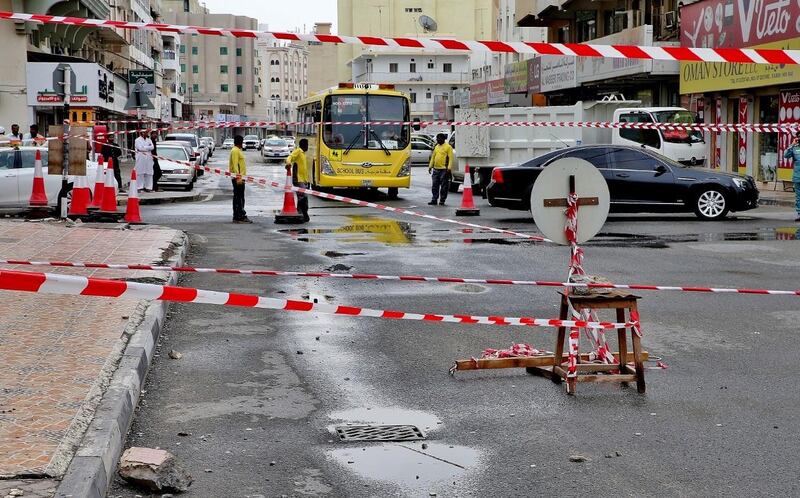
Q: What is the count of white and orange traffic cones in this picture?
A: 8